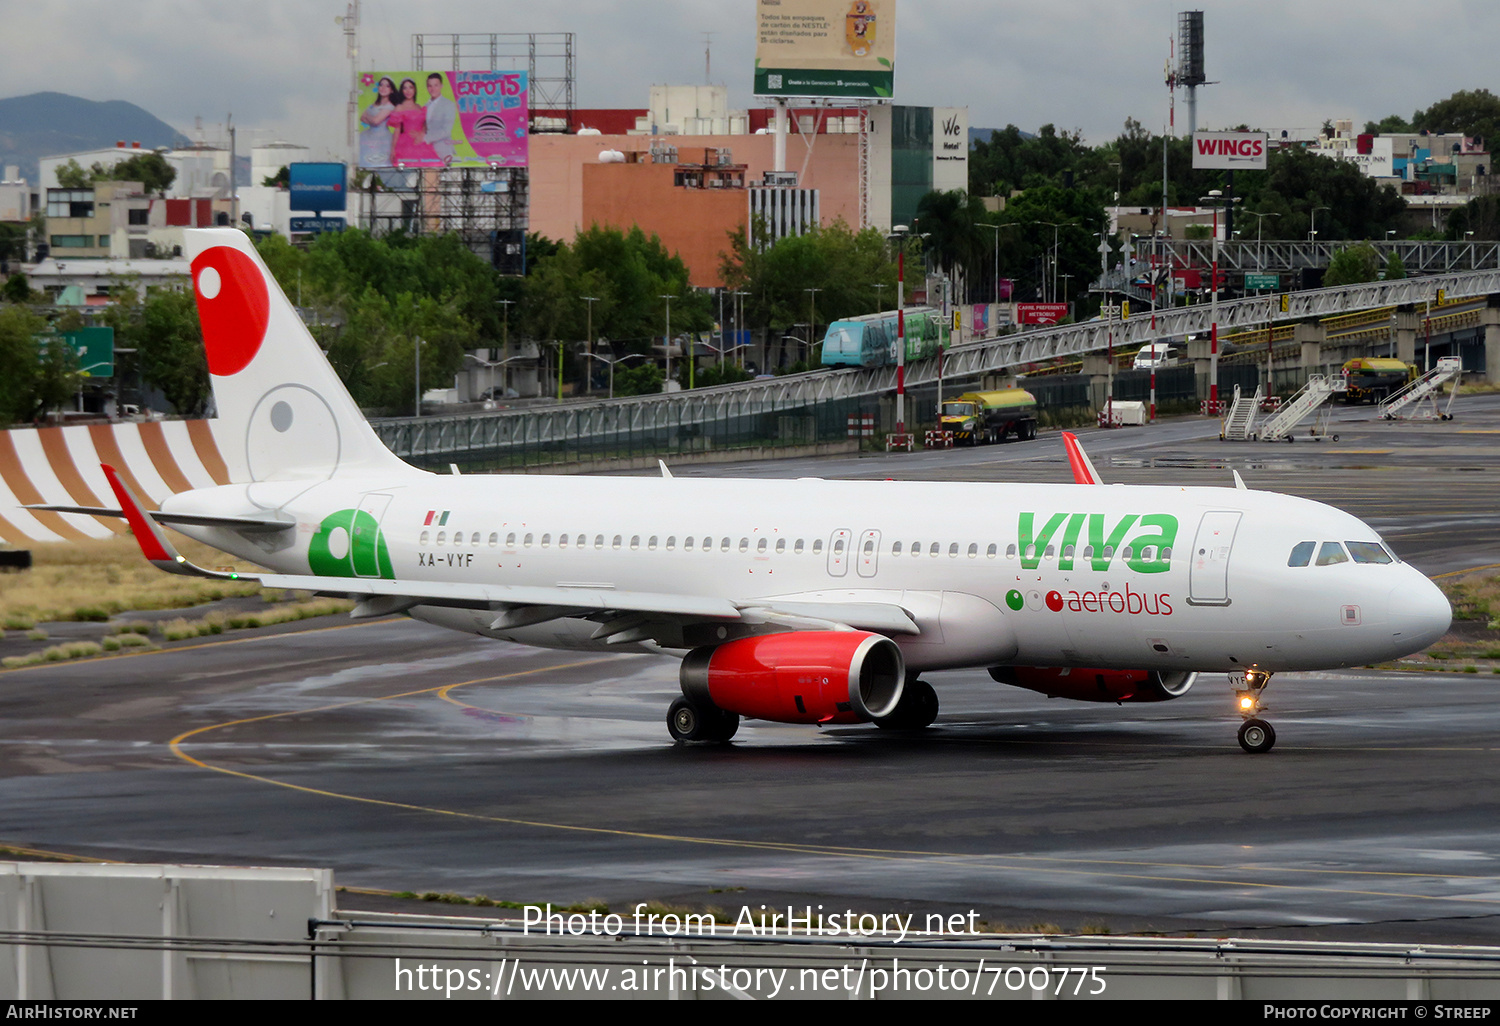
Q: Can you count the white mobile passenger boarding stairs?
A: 3